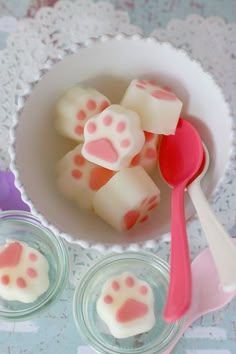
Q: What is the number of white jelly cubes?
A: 8